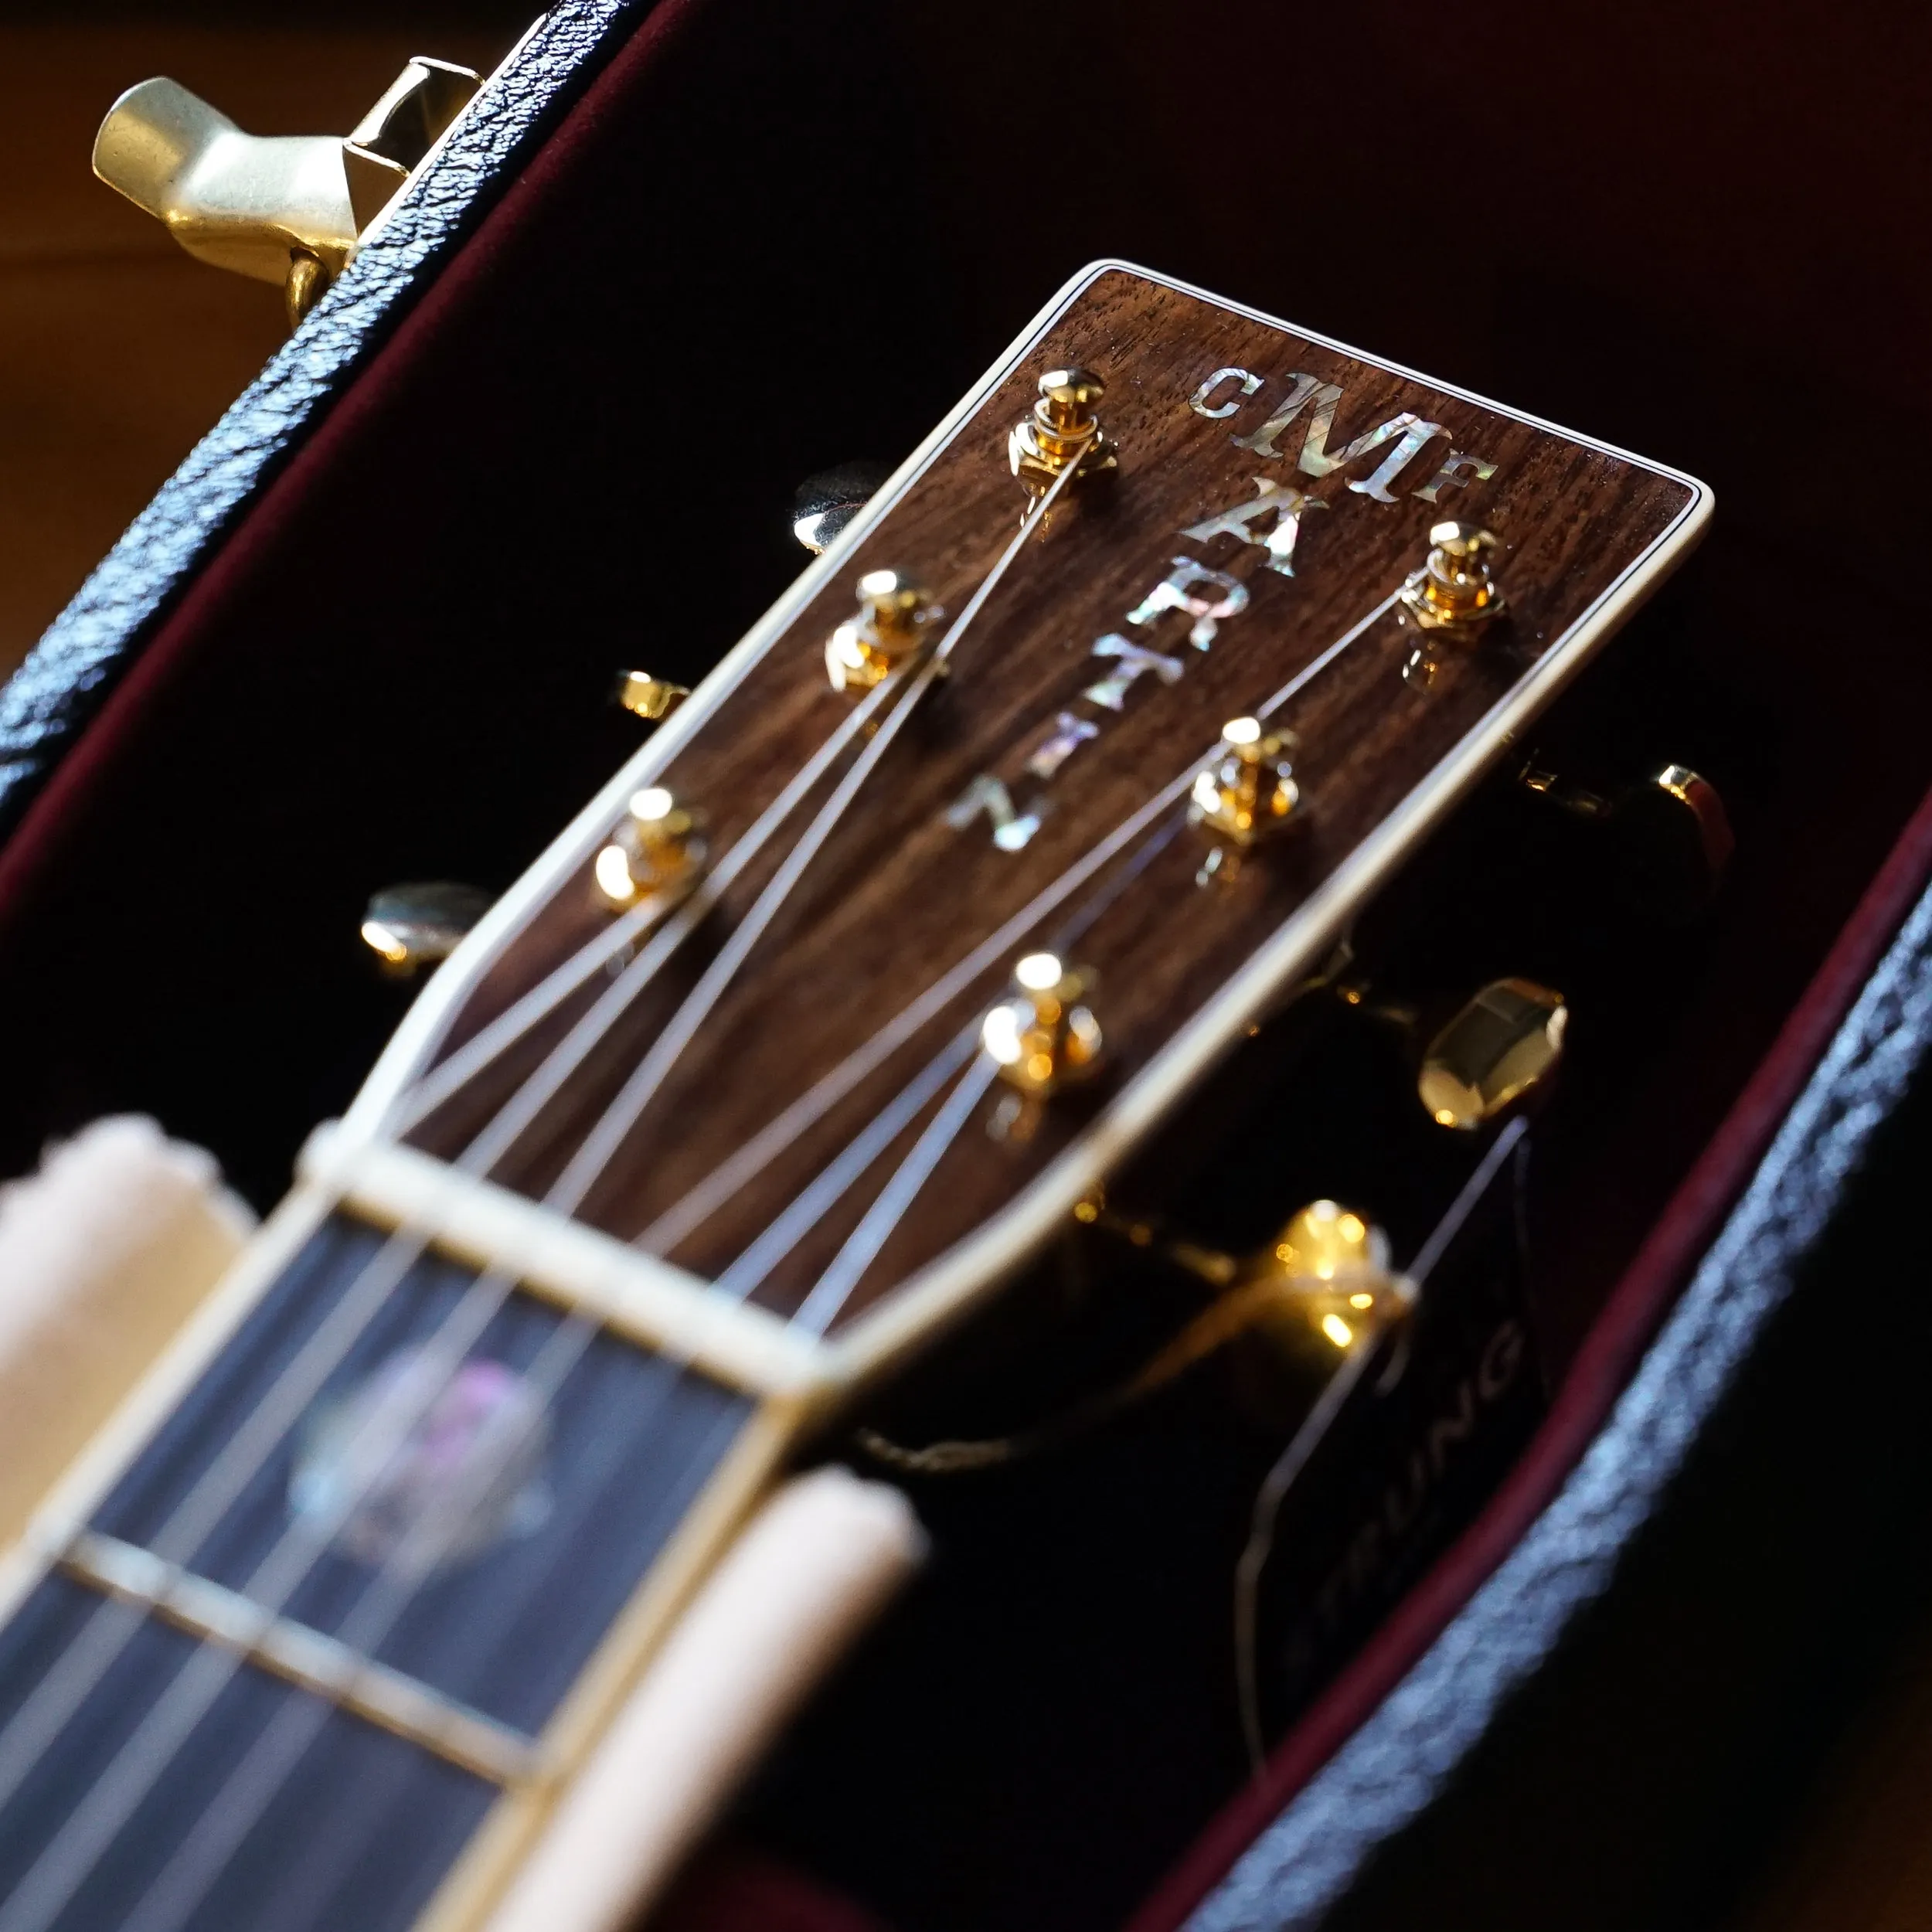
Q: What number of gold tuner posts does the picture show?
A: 6